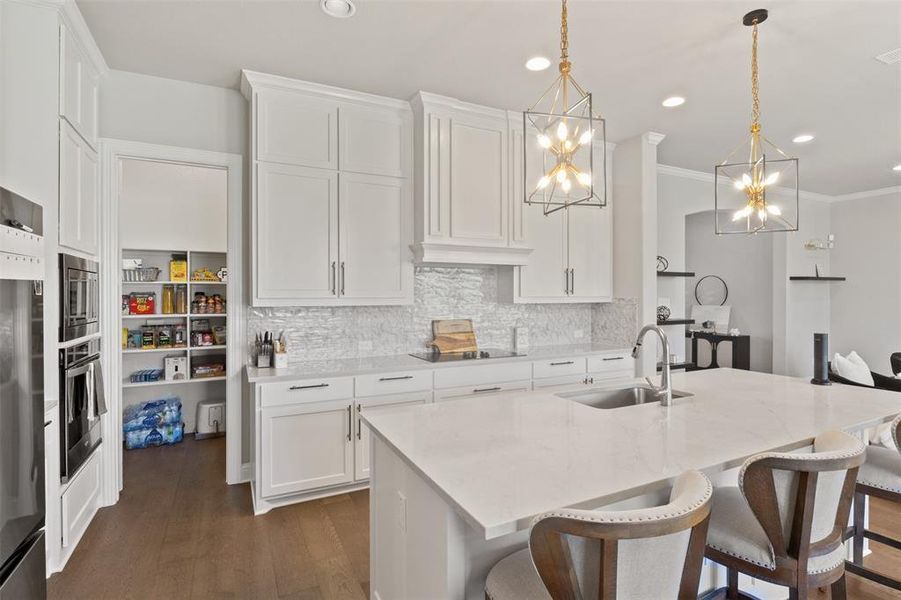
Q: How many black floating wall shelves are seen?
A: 4